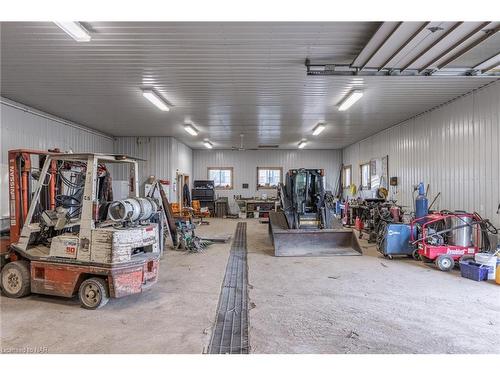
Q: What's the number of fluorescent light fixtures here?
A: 7